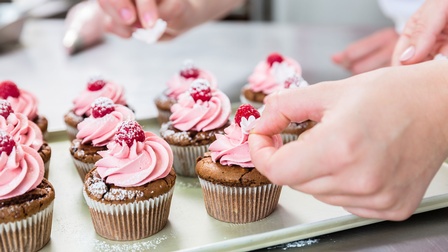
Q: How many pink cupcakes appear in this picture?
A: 11